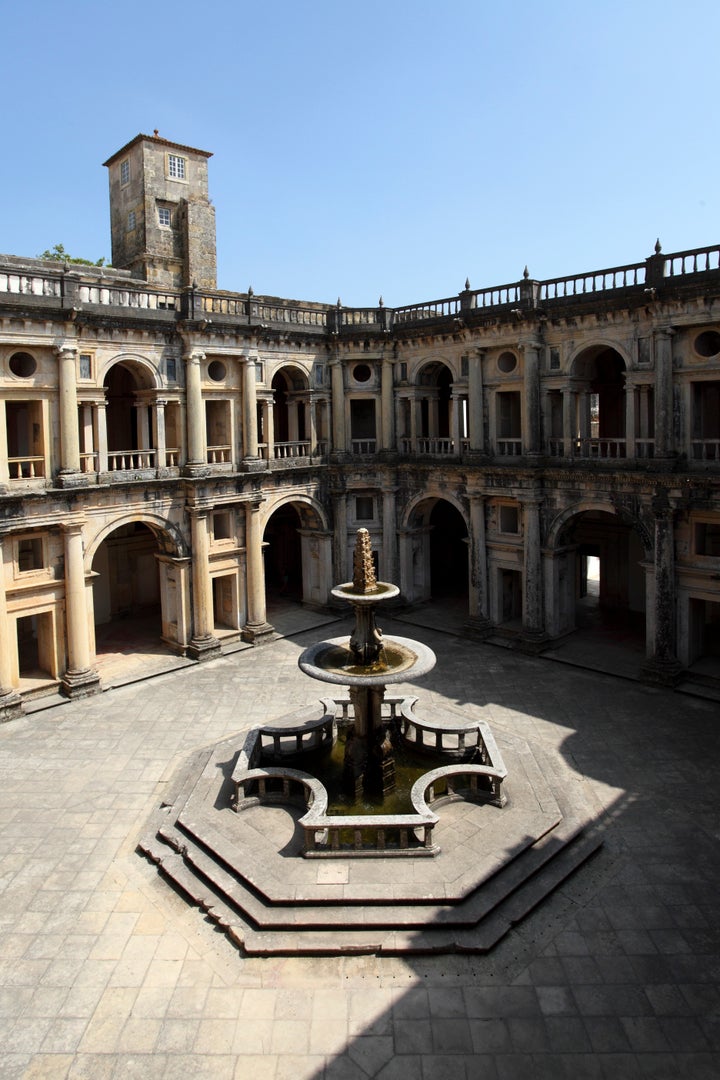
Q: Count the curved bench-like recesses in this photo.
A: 4